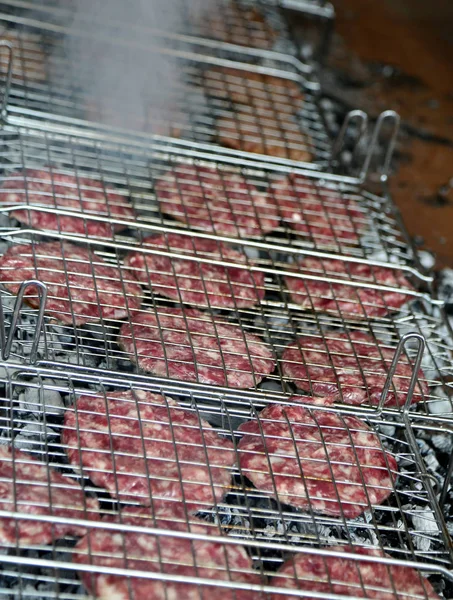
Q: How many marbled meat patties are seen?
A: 13